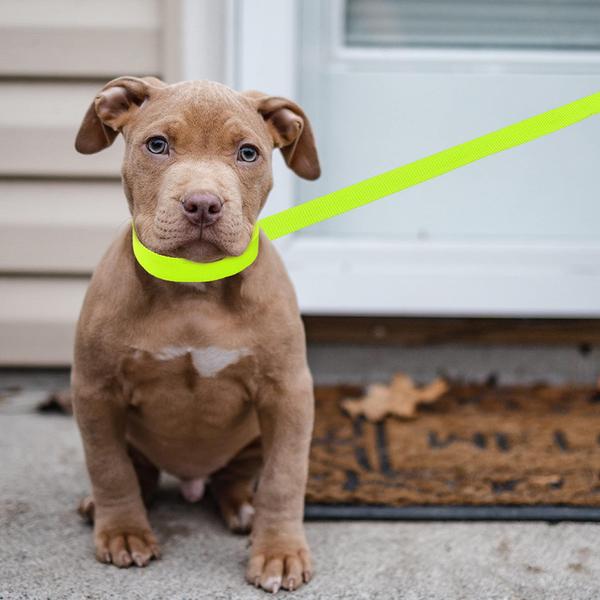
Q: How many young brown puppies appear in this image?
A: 1